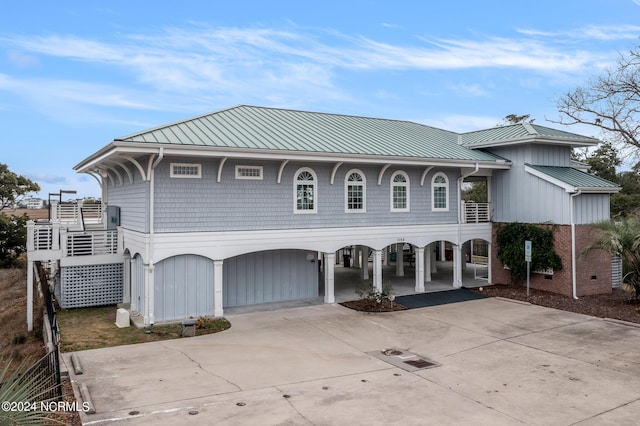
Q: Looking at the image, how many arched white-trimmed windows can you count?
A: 4